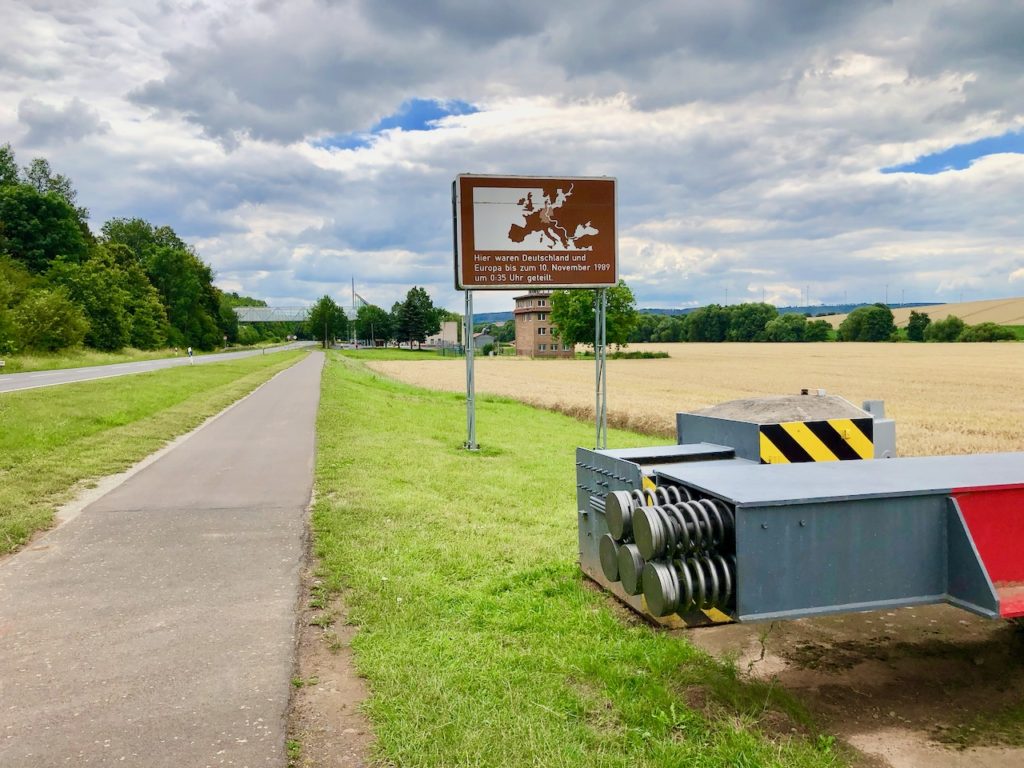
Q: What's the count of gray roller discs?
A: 5